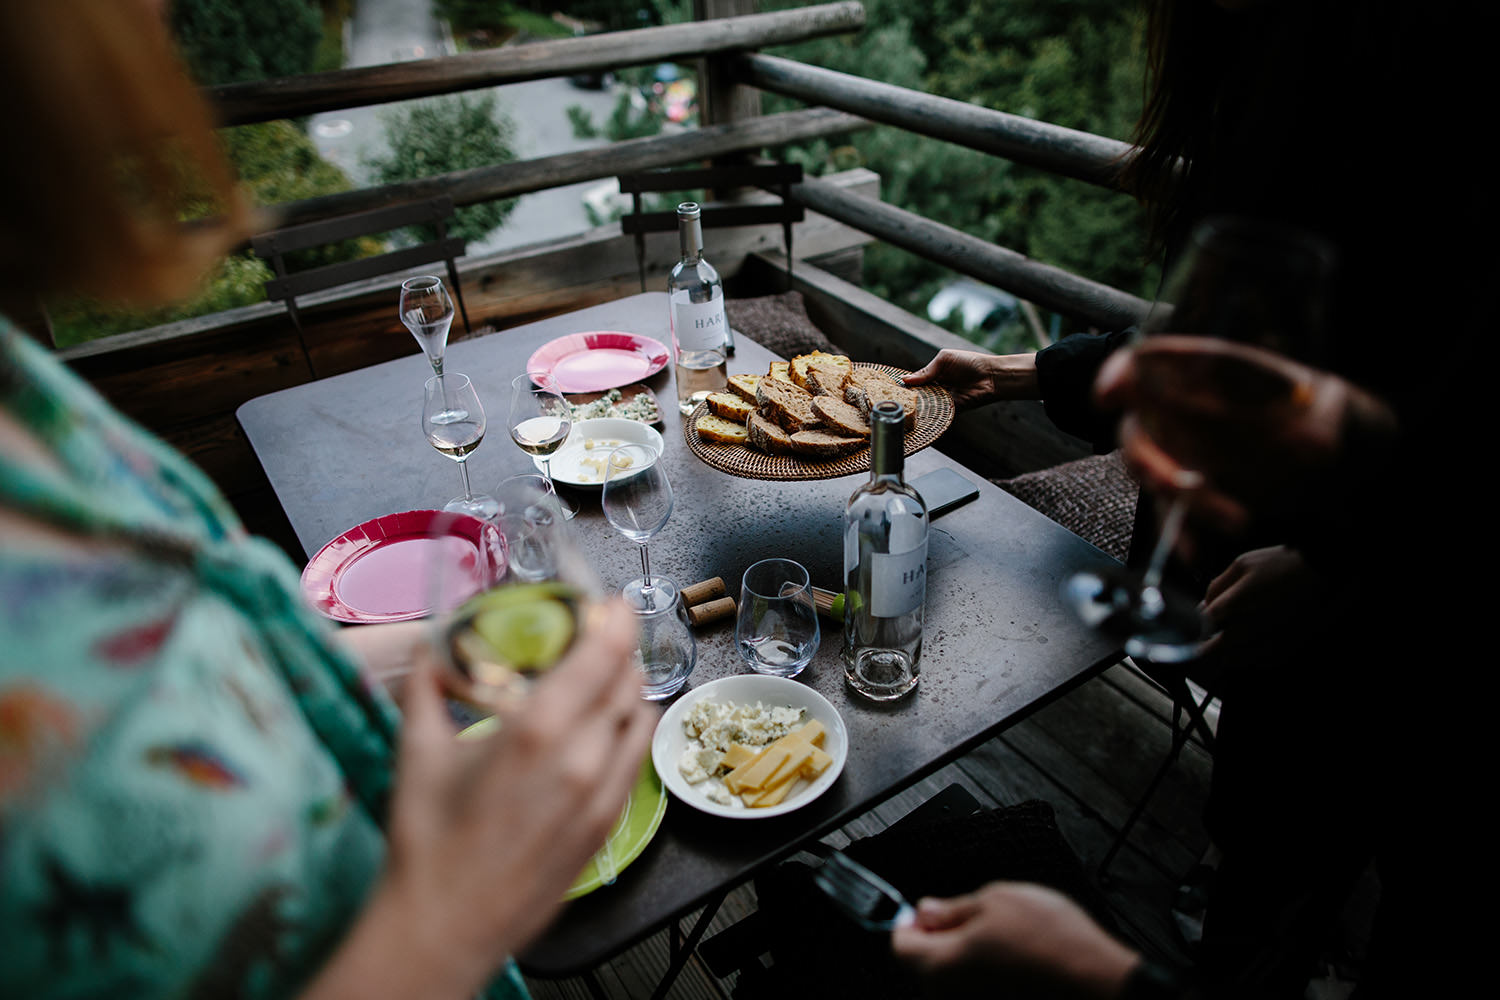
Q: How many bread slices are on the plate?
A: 12